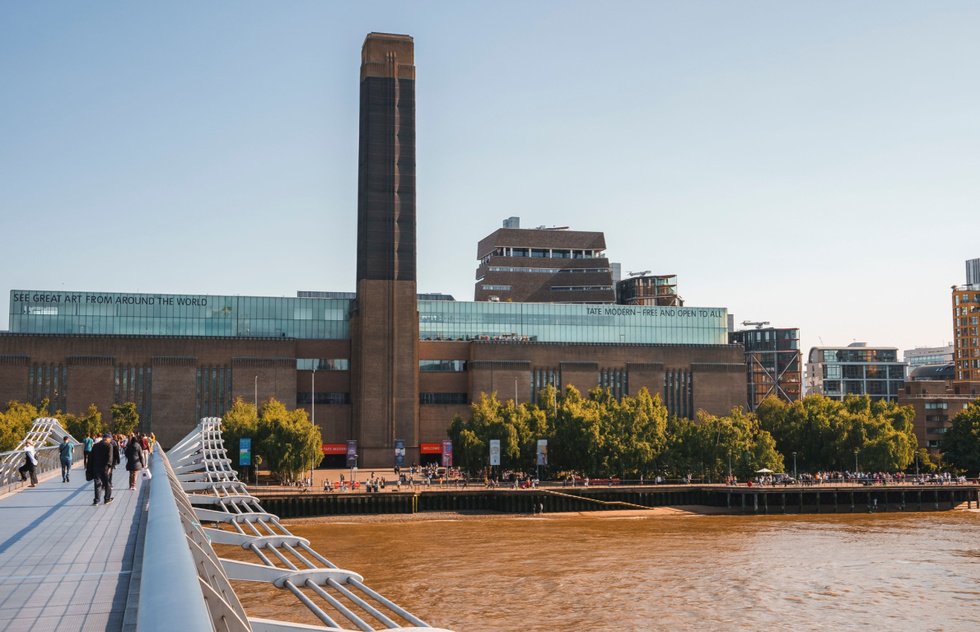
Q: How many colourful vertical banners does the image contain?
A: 6